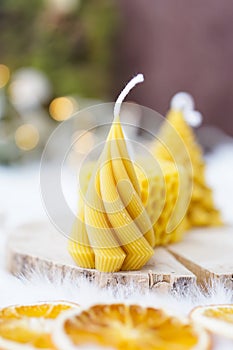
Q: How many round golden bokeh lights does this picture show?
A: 4